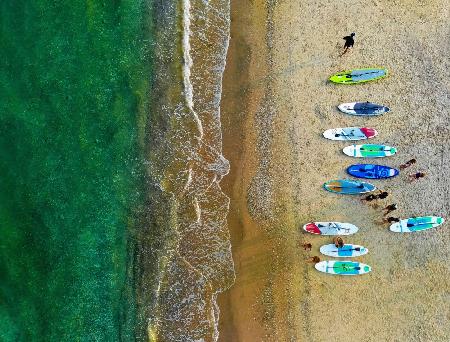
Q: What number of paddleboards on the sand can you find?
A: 10